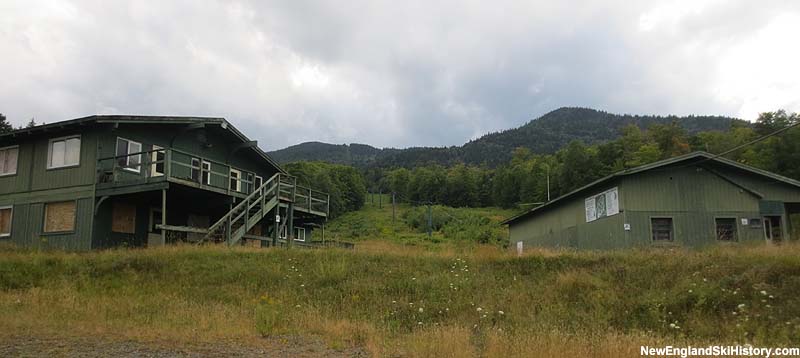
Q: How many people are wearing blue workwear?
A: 0